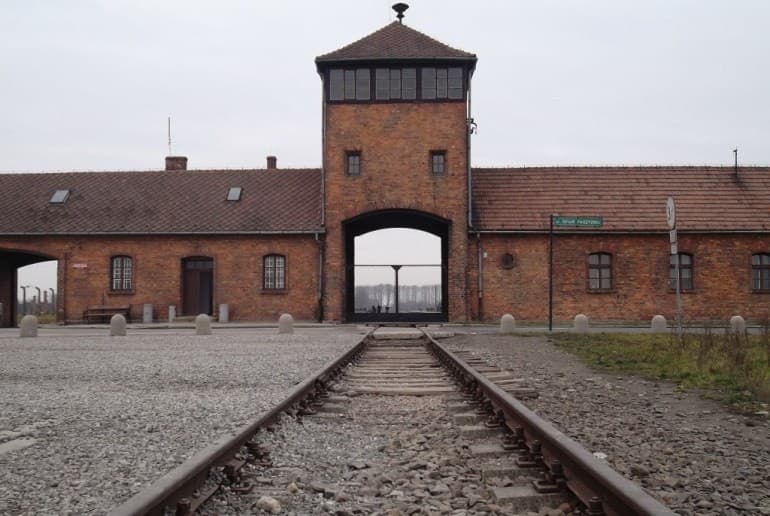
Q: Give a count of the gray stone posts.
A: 8